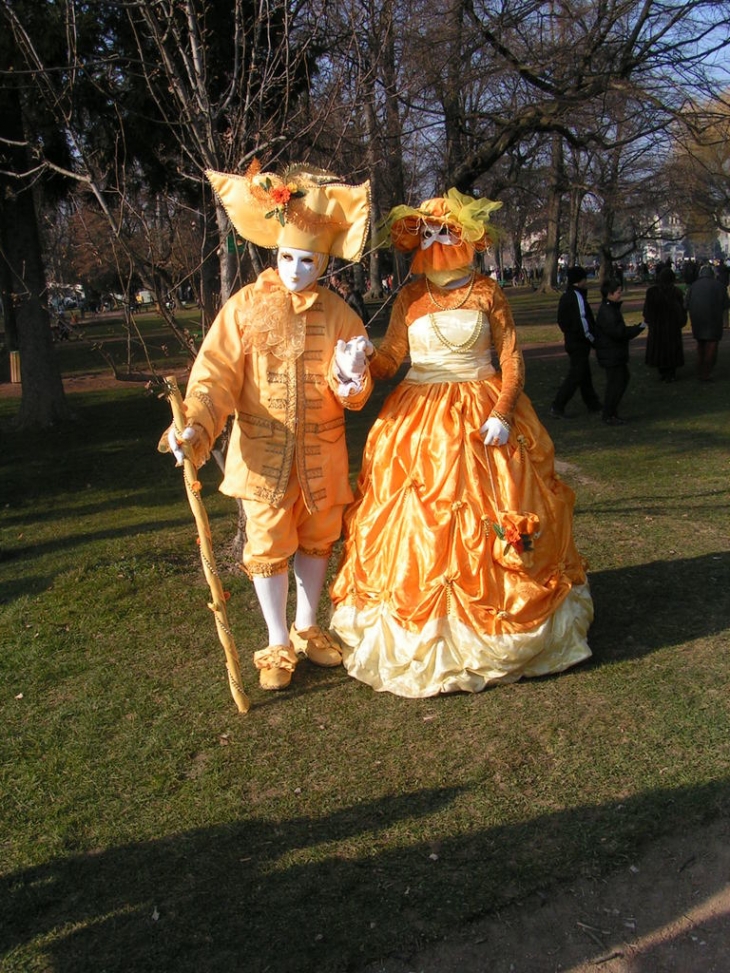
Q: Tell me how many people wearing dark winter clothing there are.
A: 4